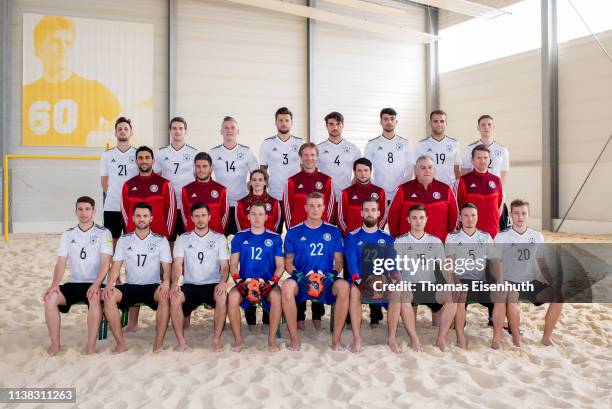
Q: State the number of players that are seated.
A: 9